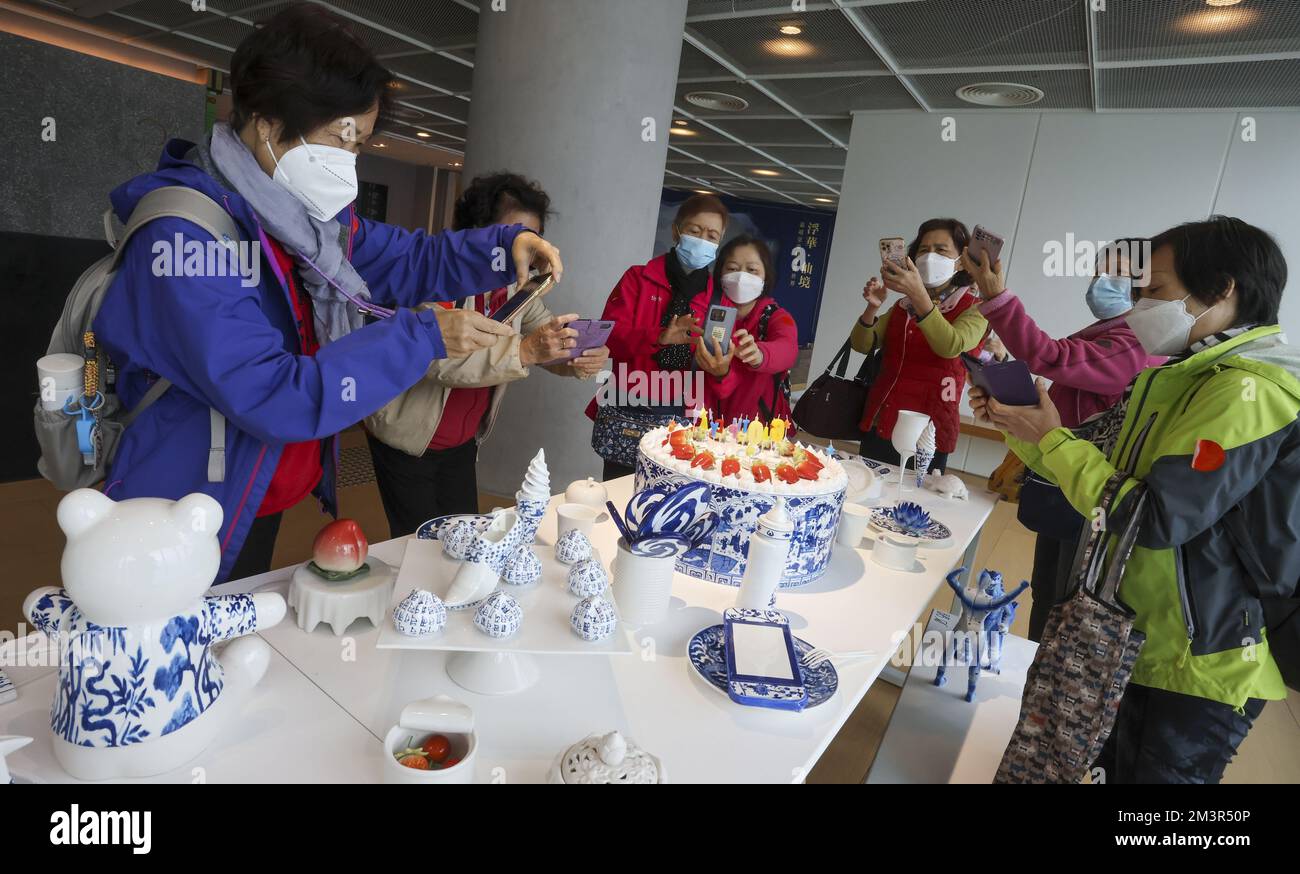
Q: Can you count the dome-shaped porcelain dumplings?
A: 7